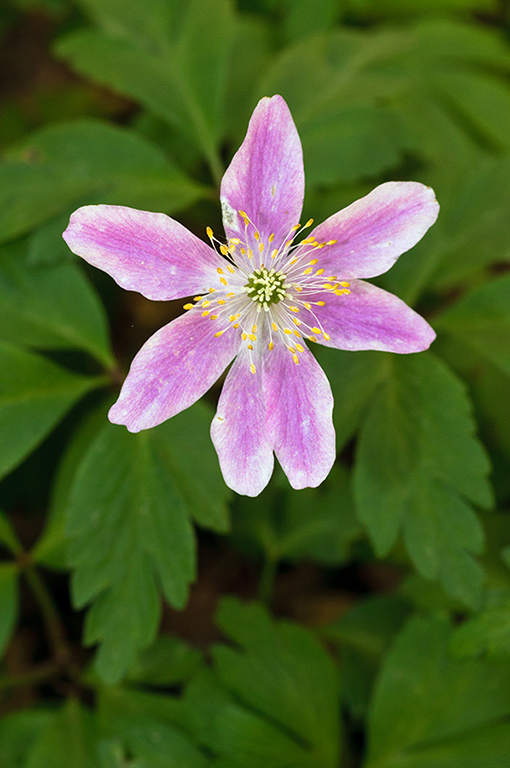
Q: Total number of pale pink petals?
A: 7